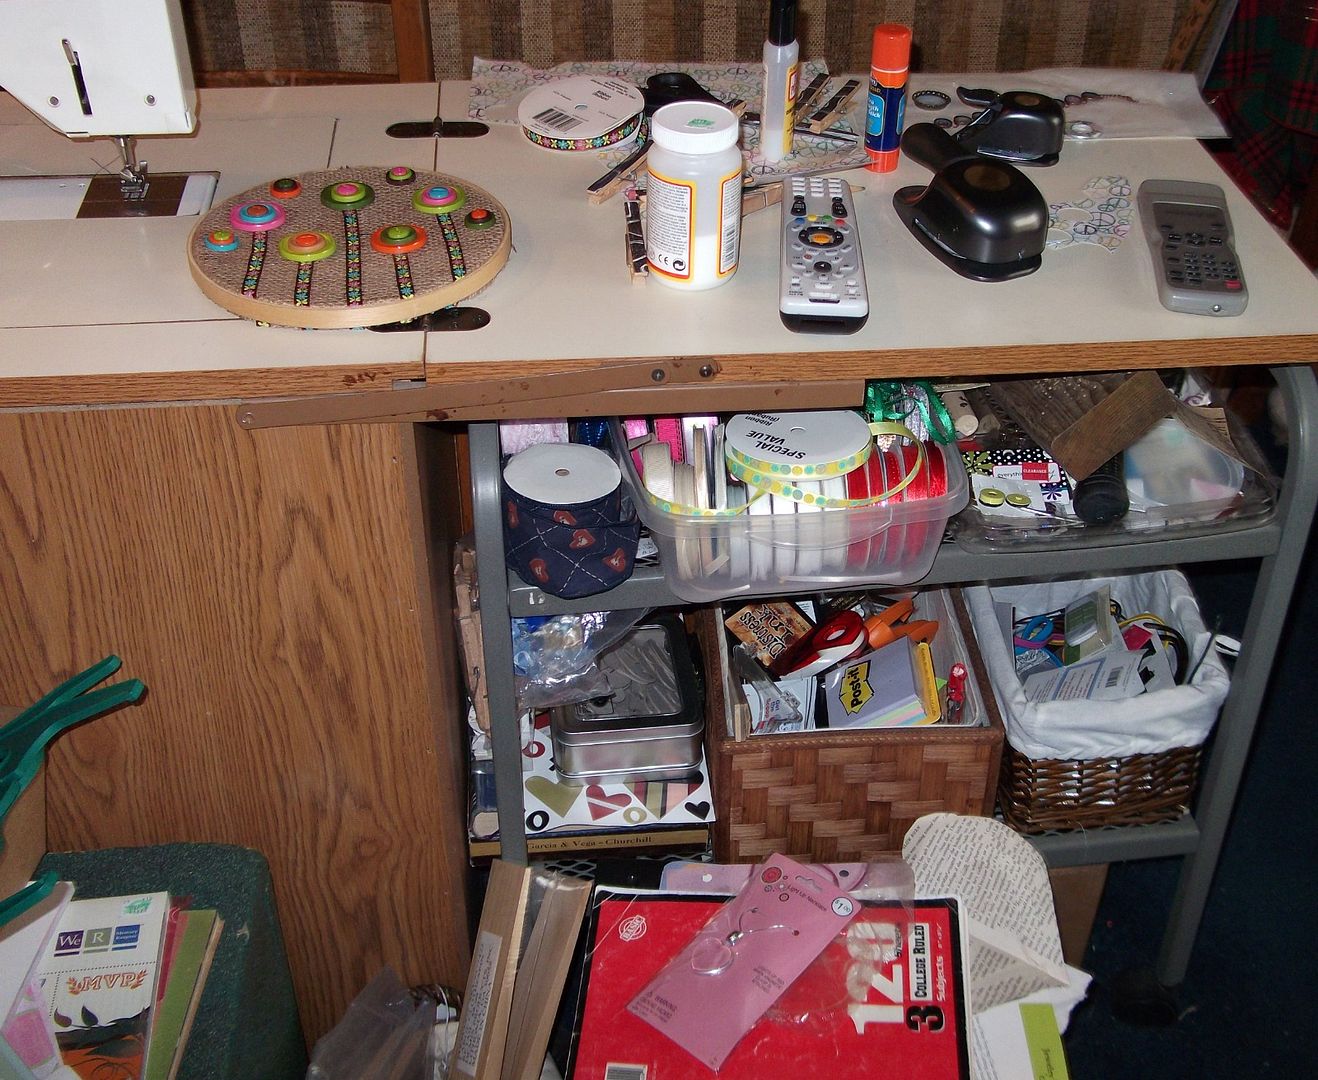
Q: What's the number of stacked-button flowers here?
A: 9